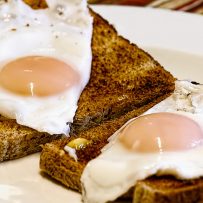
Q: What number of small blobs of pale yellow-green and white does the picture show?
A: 1